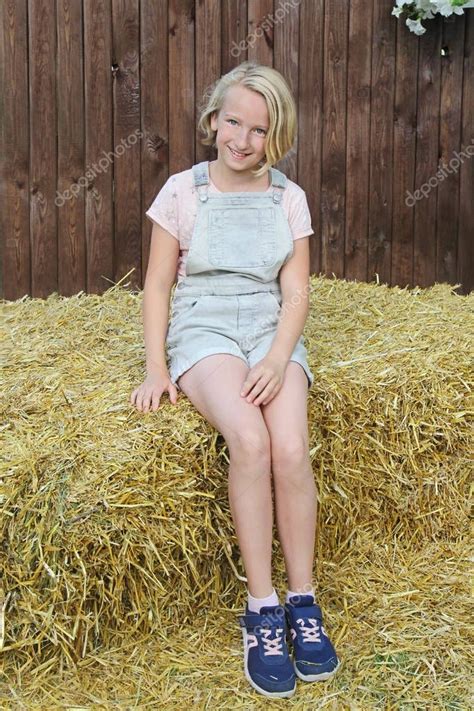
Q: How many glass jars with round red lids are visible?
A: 0